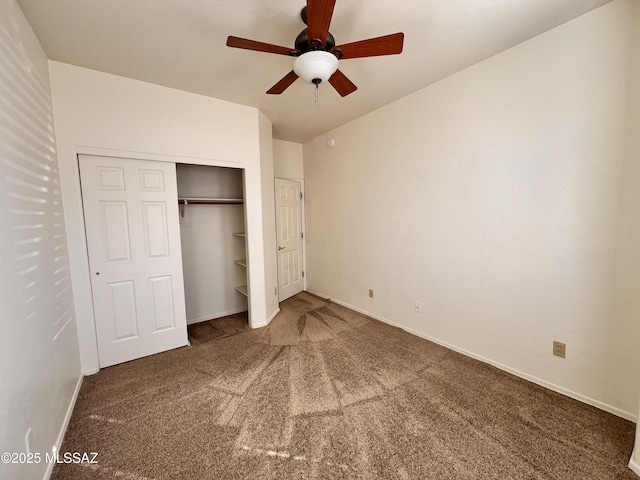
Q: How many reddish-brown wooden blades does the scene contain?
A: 5